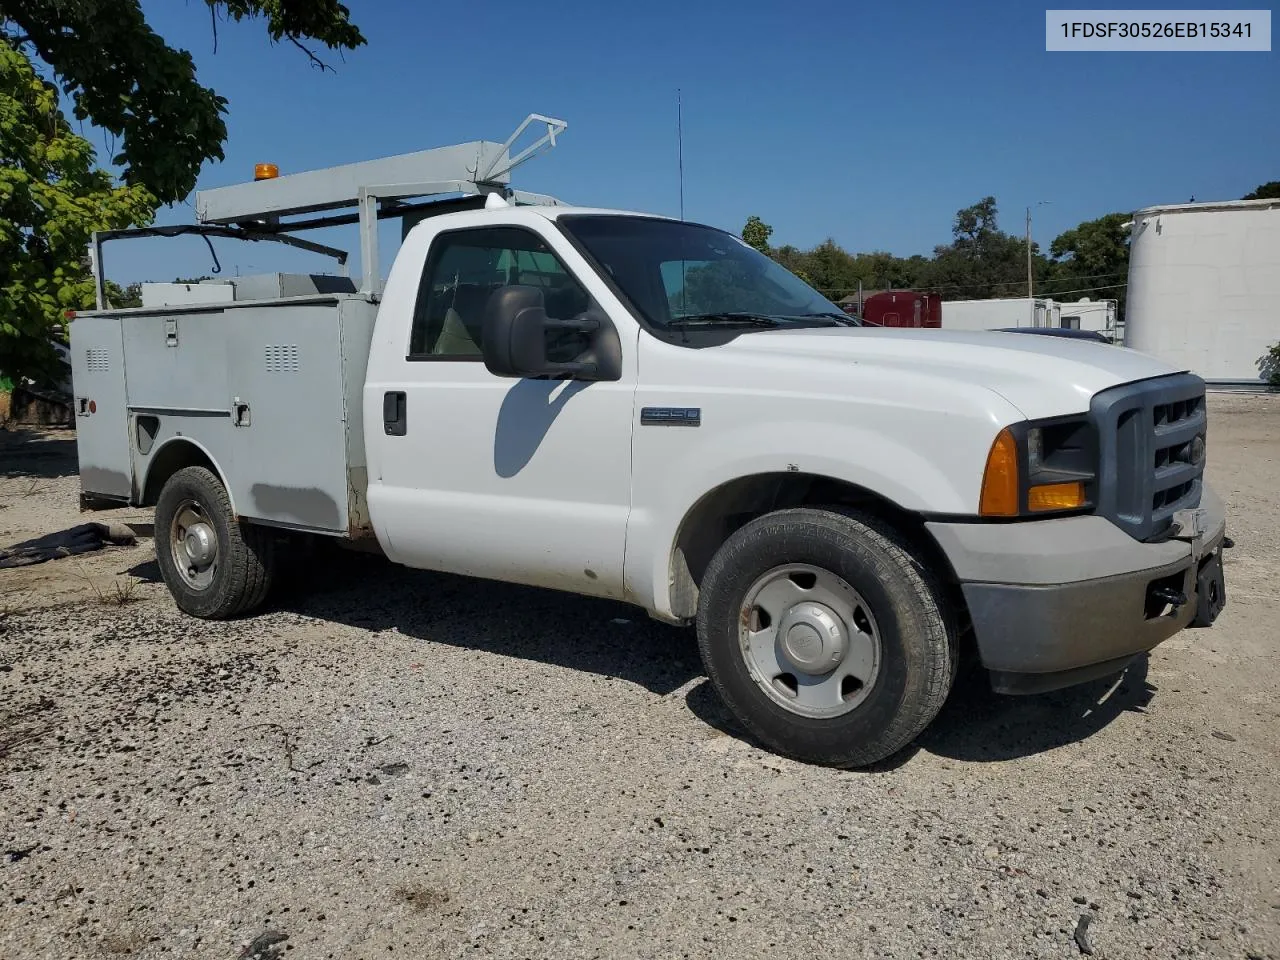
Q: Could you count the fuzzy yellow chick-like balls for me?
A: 0